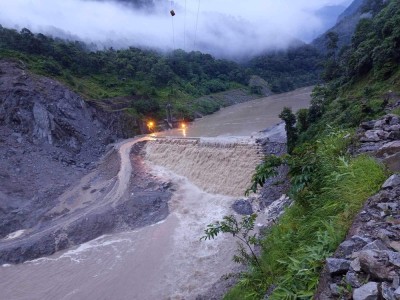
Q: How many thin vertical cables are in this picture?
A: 3